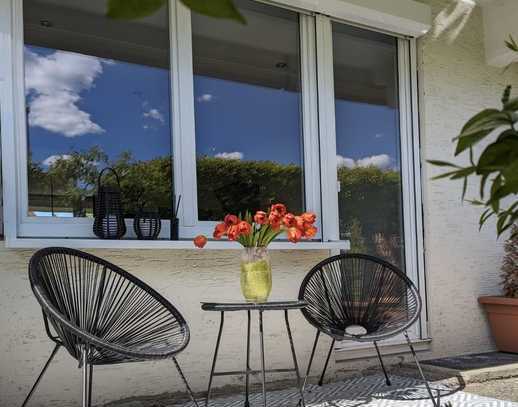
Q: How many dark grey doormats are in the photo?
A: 1